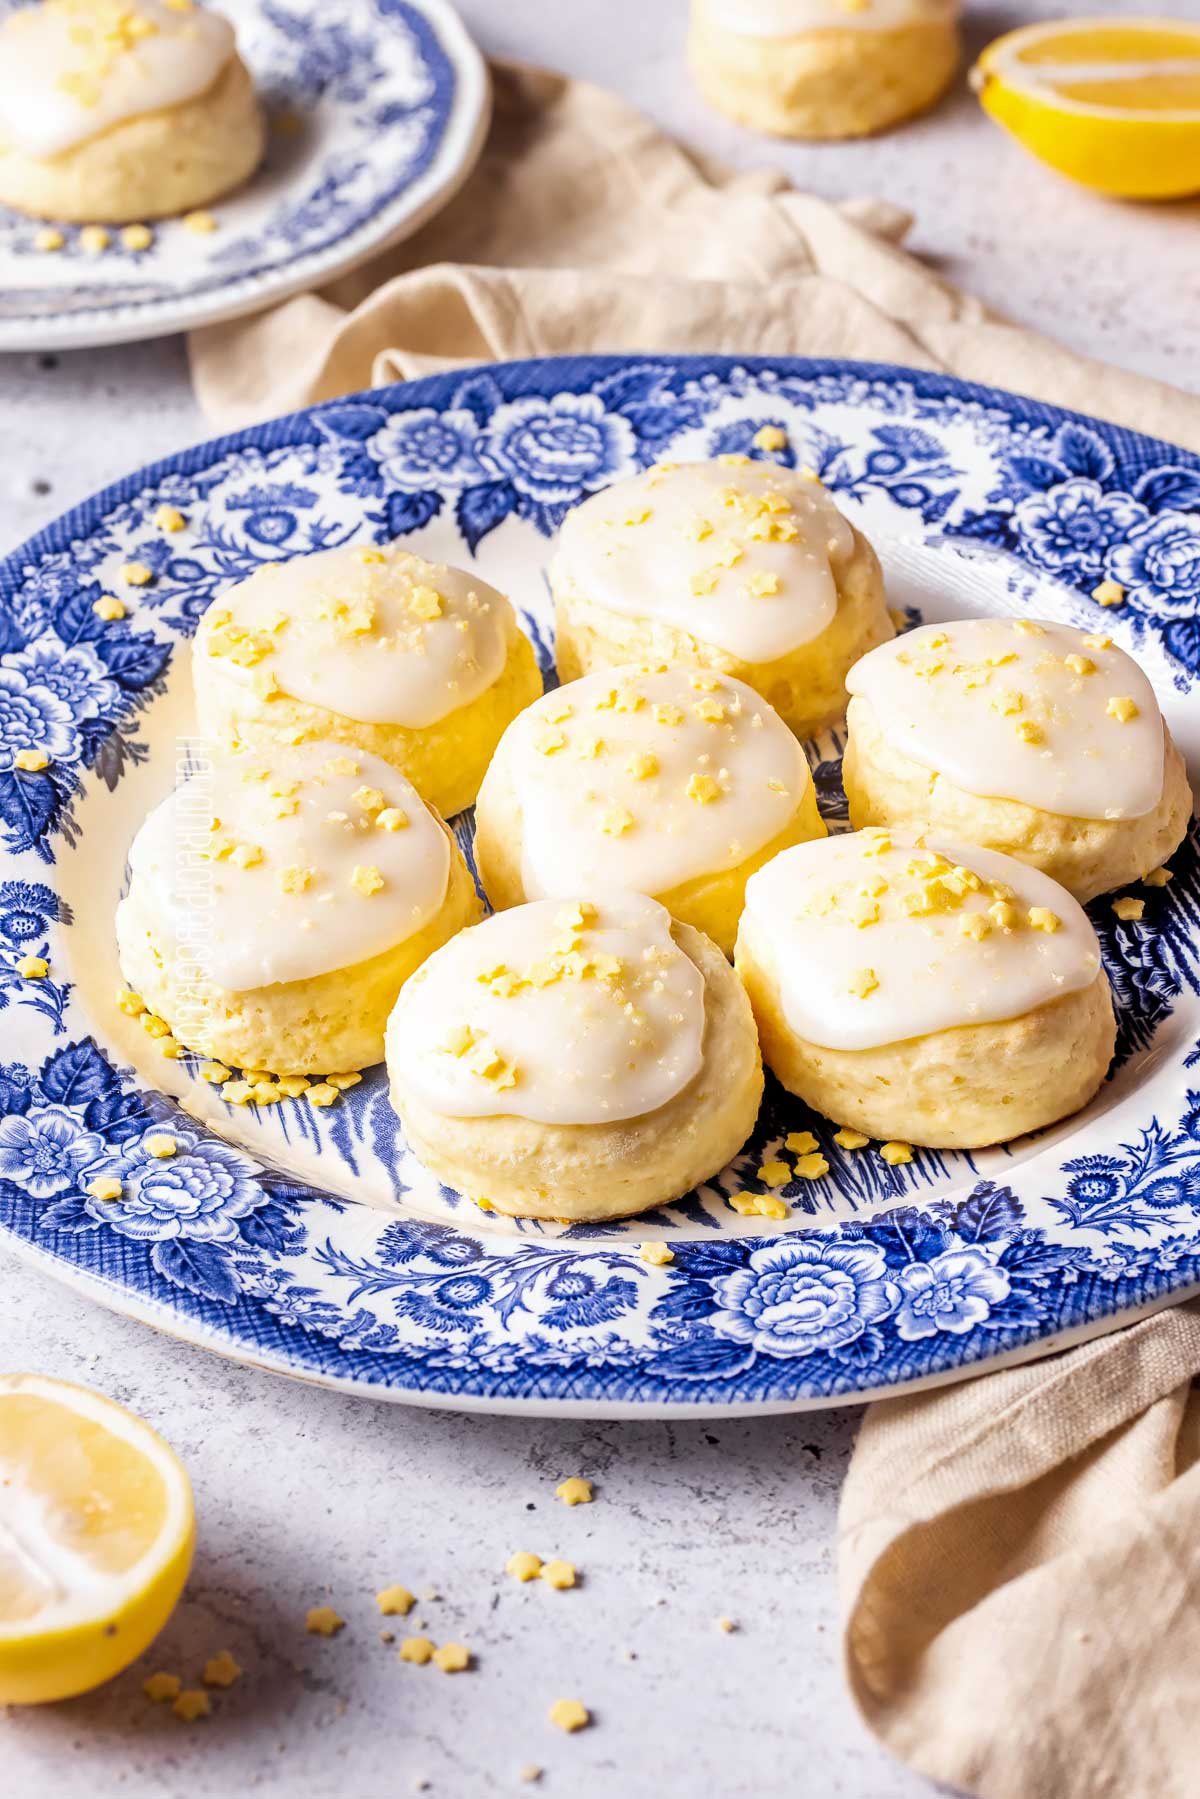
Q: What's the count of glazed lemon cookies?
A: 9